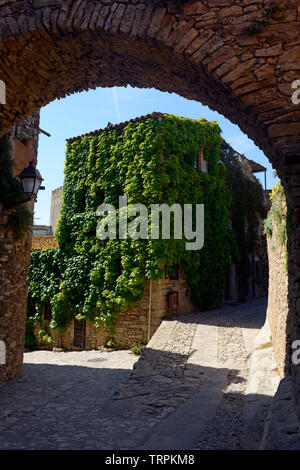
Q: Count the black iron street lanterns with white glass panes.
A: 1